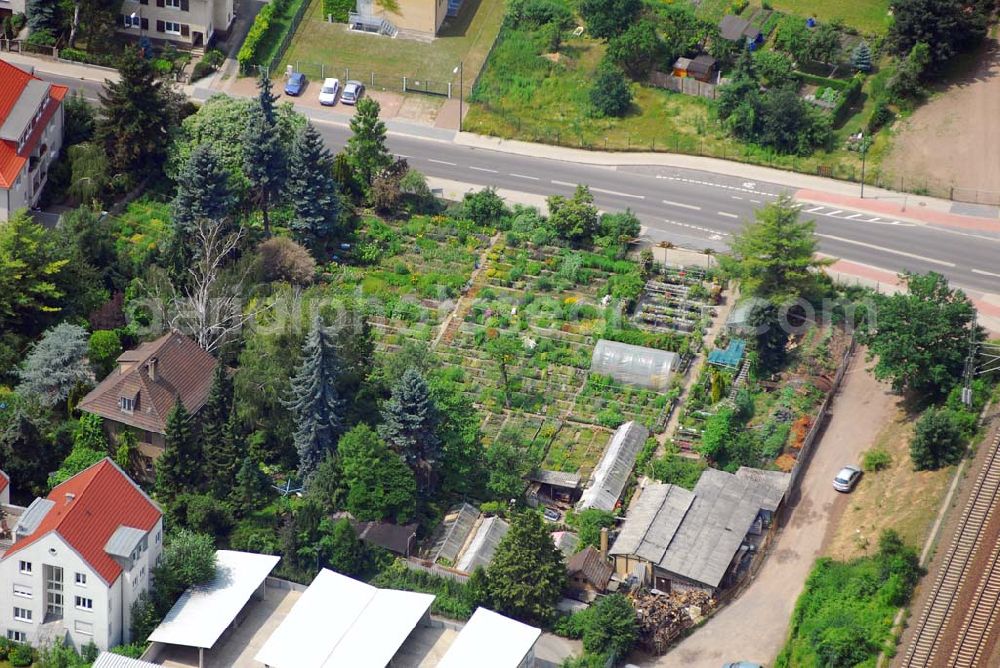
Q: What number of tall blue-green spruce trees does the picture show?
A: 5